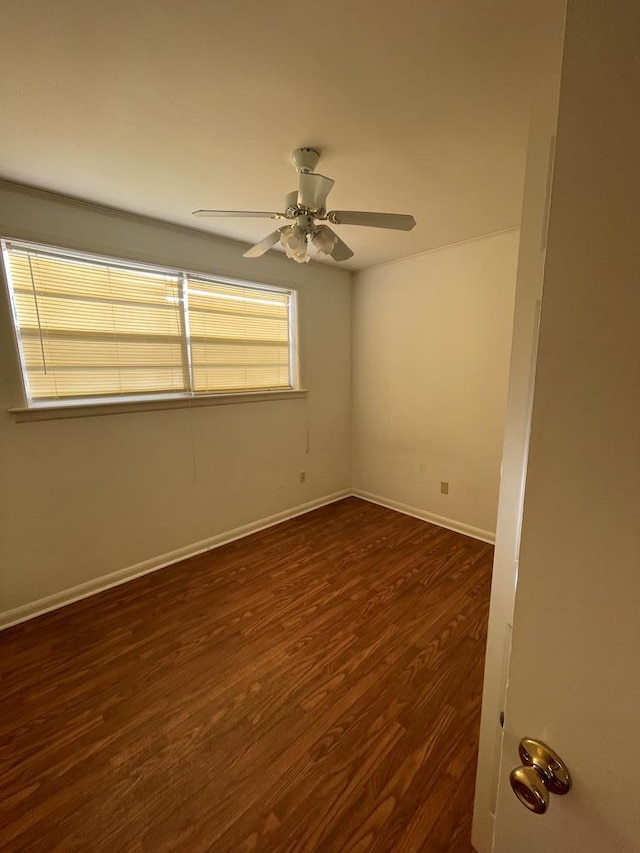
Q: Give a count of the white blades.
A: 5